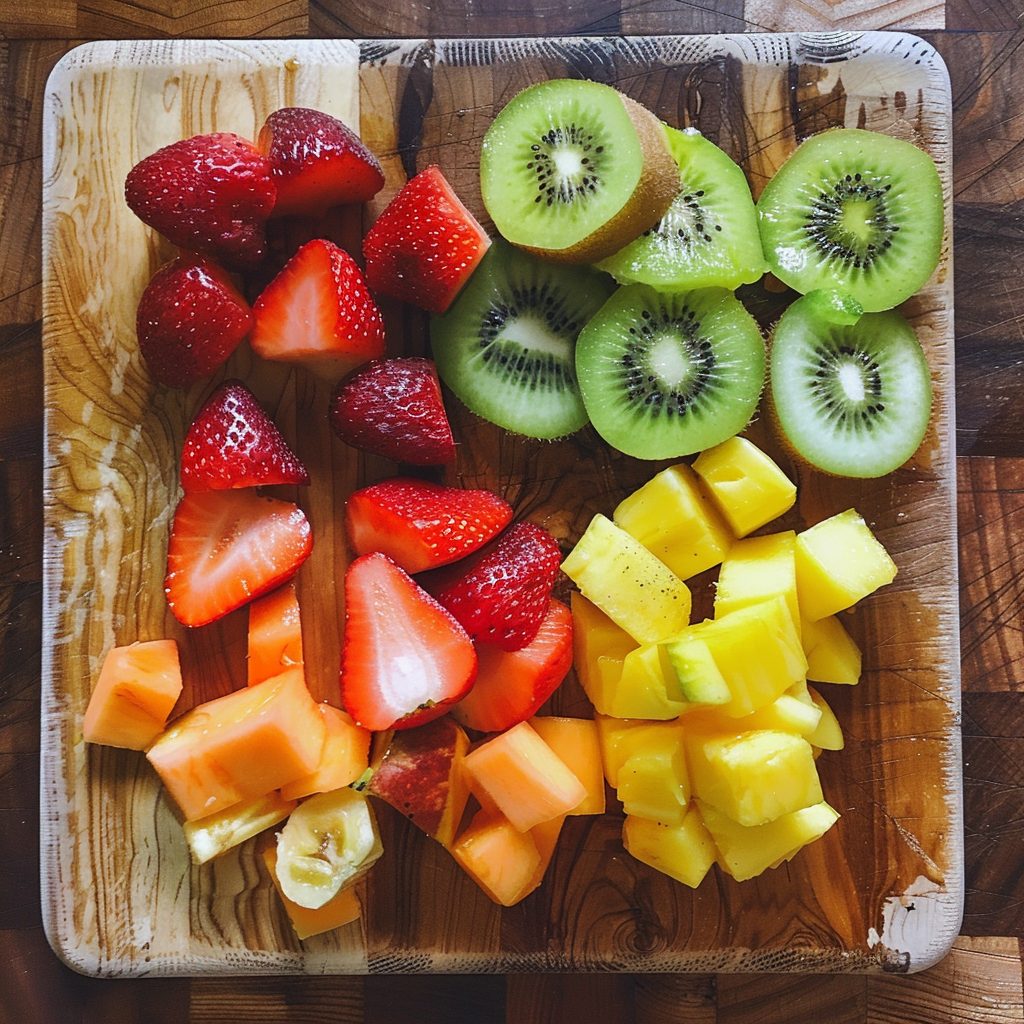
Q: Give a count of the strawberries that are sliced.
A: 12